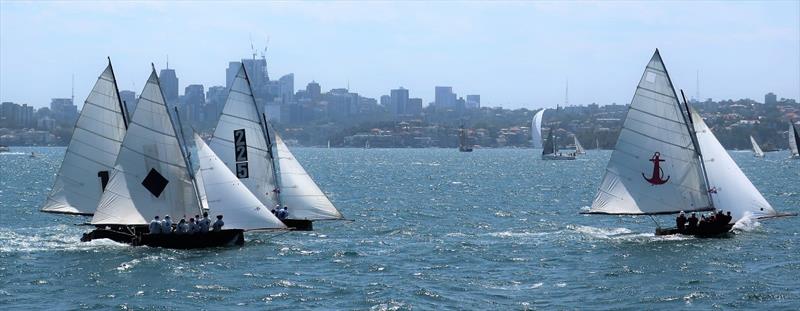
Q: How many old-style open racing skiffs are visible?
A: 4